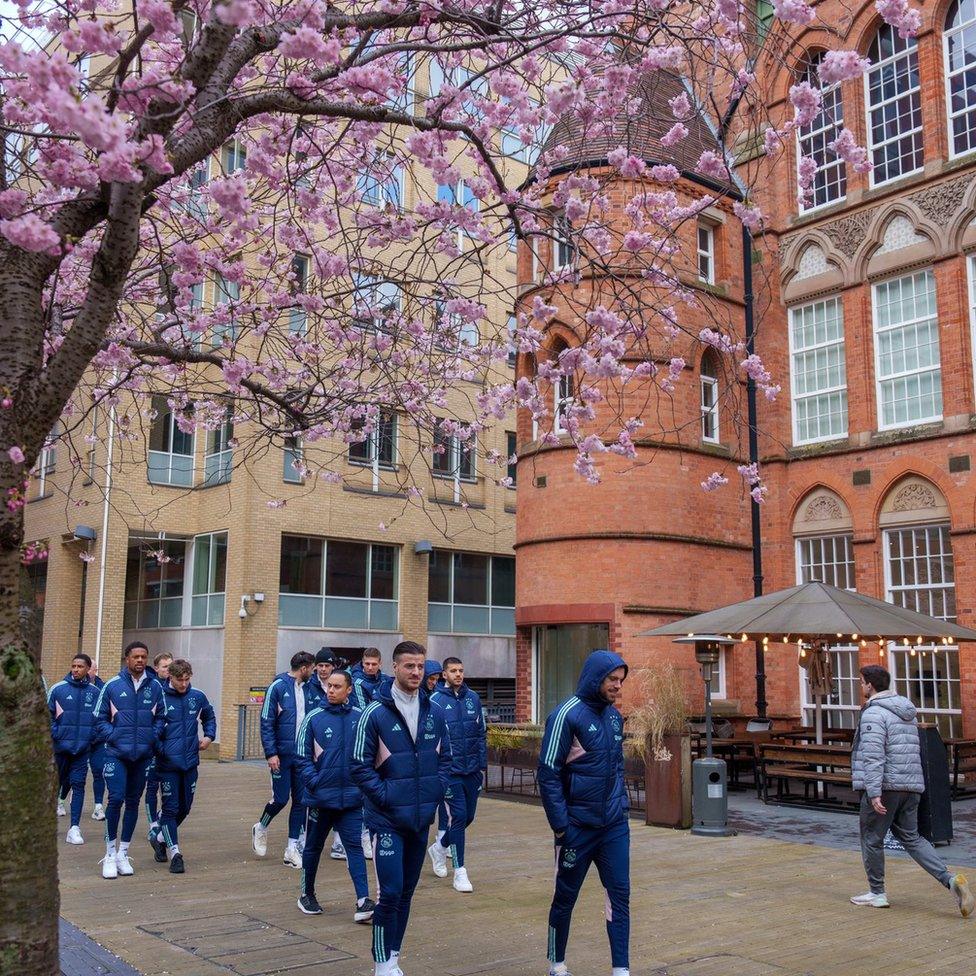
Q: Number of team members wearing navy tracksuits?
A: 13